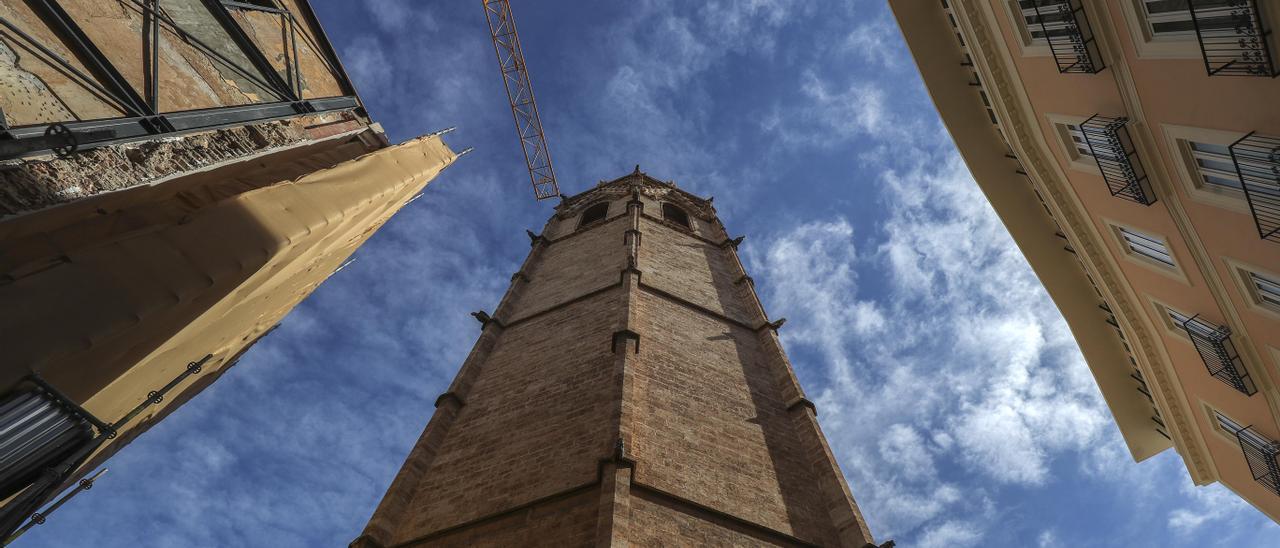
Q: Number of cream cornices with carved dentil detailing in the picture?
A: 1